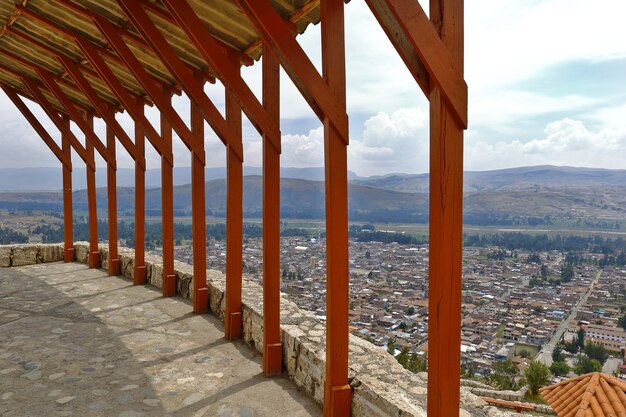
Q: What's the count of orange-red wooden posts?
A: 10